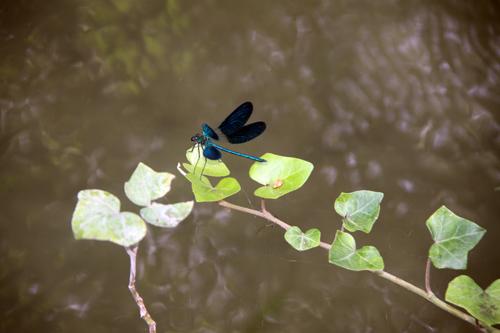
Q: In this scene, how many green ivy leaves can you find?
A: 11